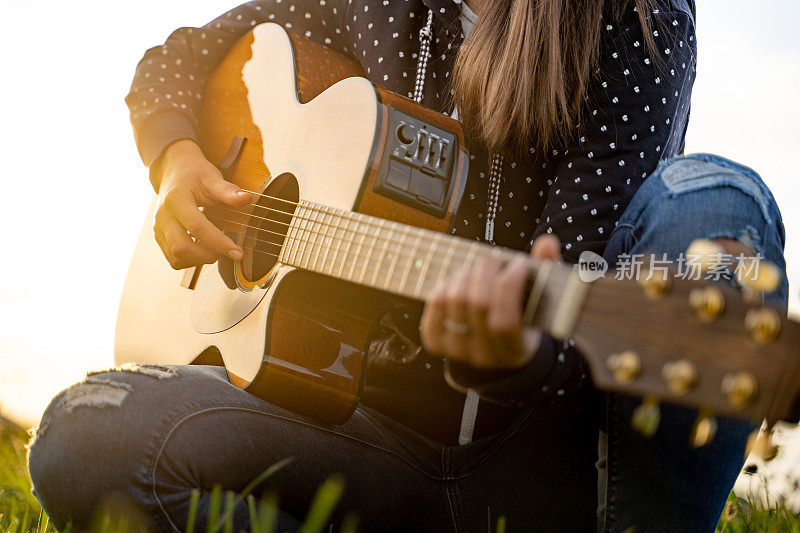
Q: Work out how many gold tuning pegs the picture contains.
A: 6